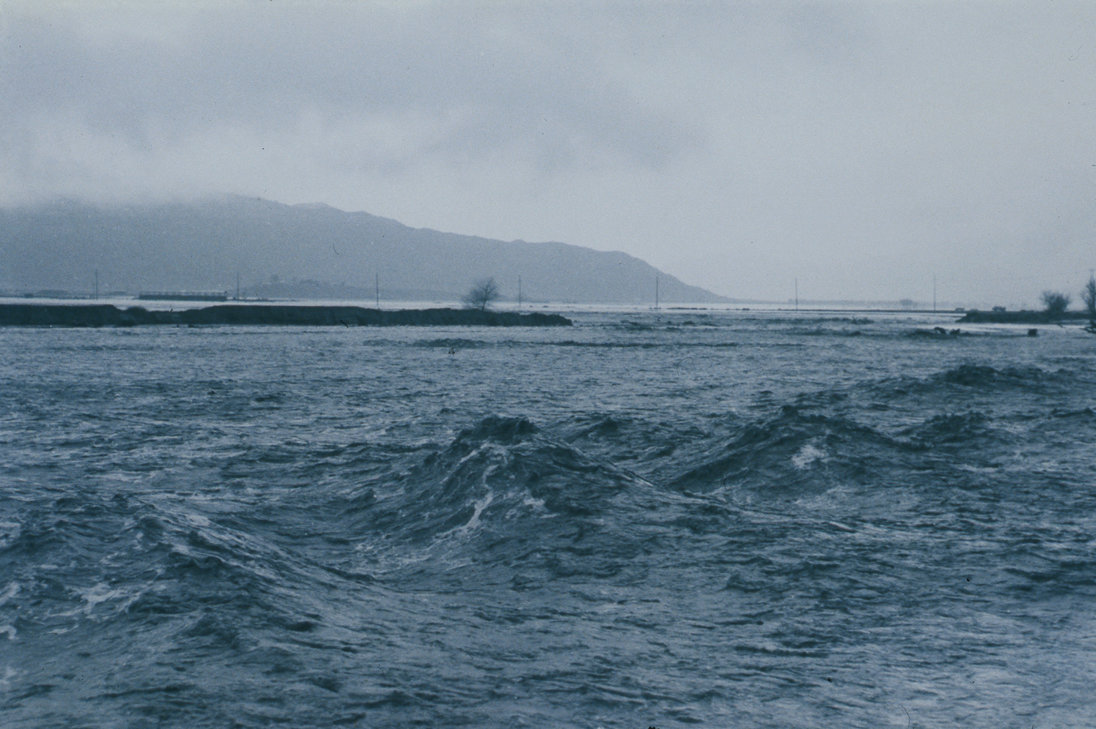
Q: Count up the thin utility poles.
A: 7